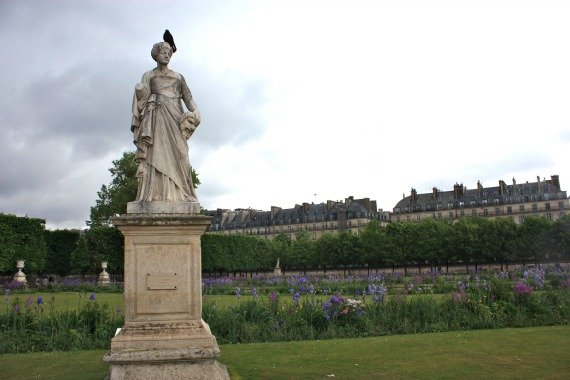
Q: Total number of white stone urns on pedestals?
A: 2